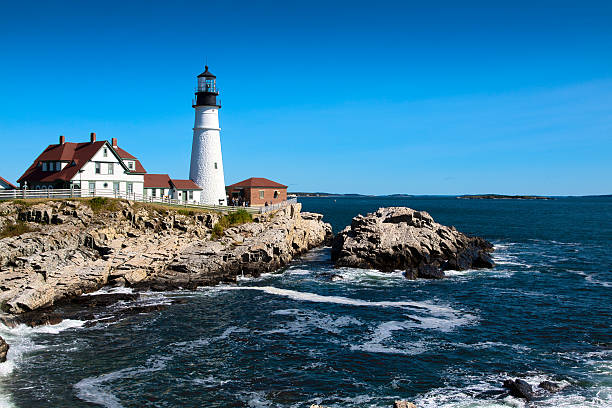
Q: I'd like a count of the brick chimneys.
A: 3